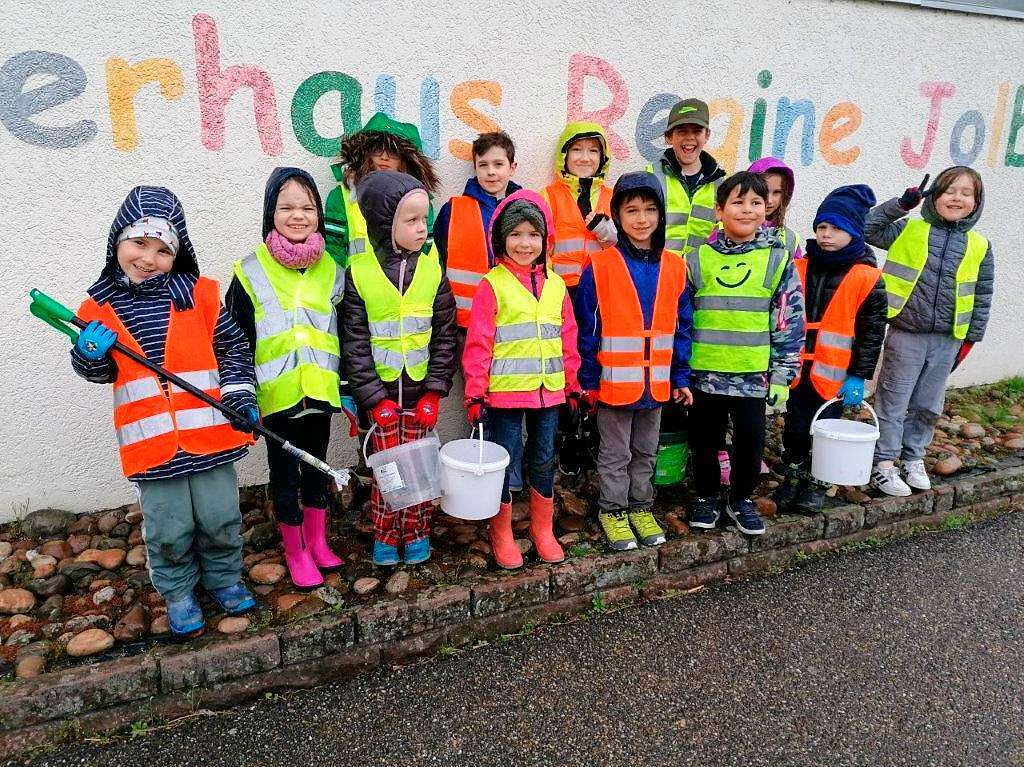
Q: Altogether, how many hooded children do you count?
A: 9